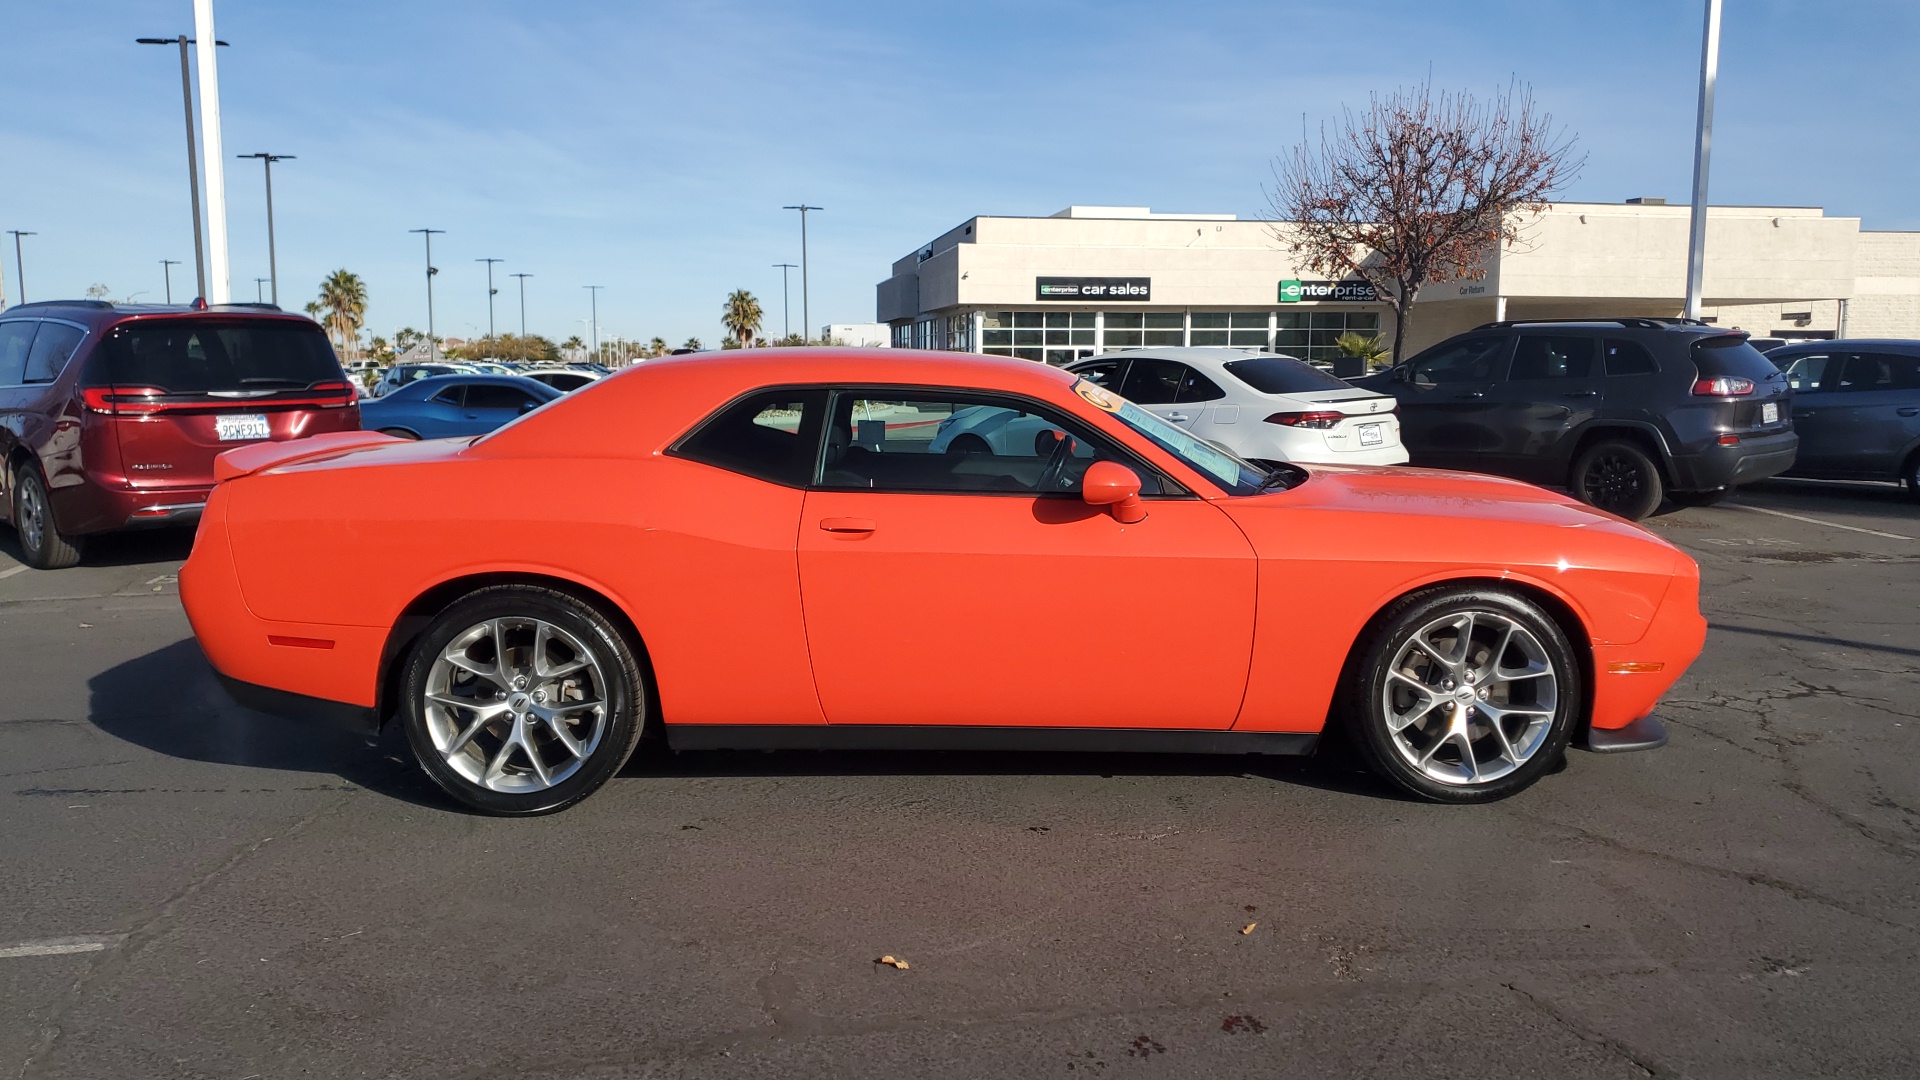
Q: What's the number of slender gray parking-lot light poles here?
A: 11